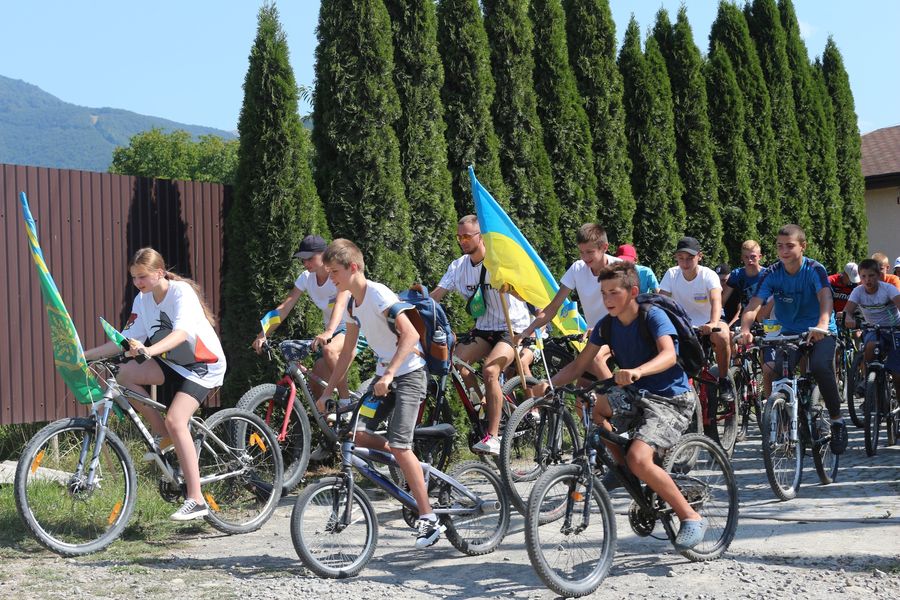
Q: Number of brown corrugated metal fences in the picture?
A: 1